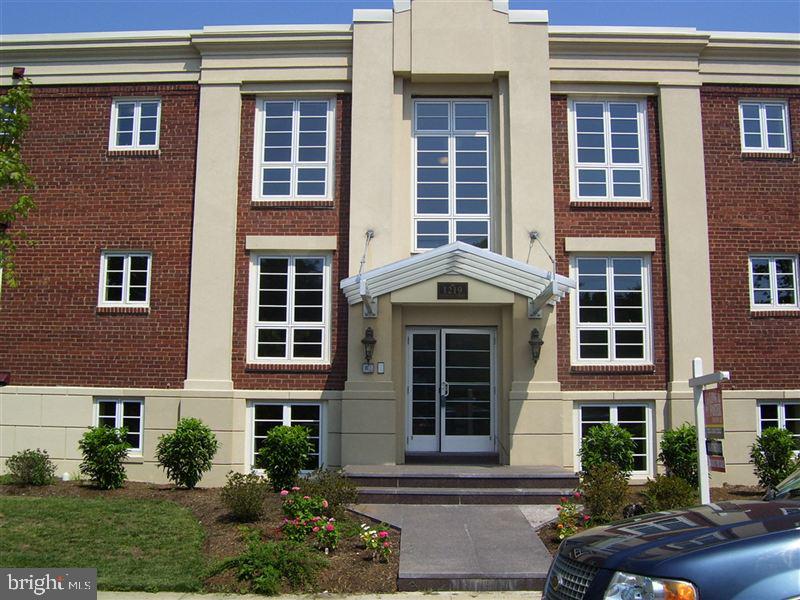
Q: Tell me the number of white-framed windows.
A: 13